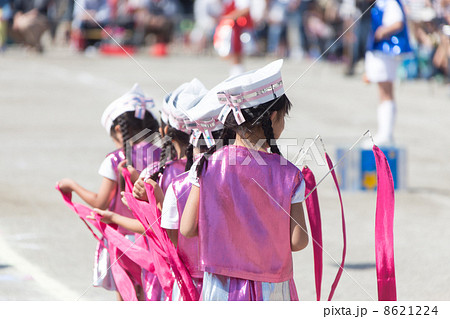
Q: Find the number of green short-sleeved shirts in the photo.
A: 0